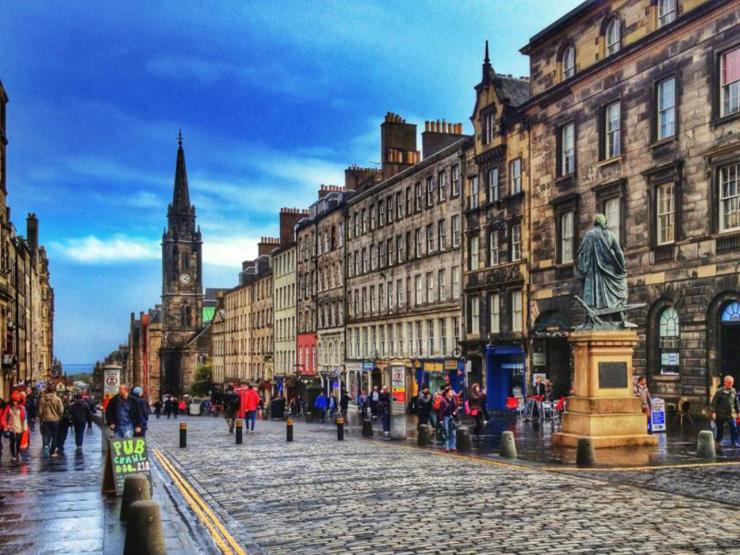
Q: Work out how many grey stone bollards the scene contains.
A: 8